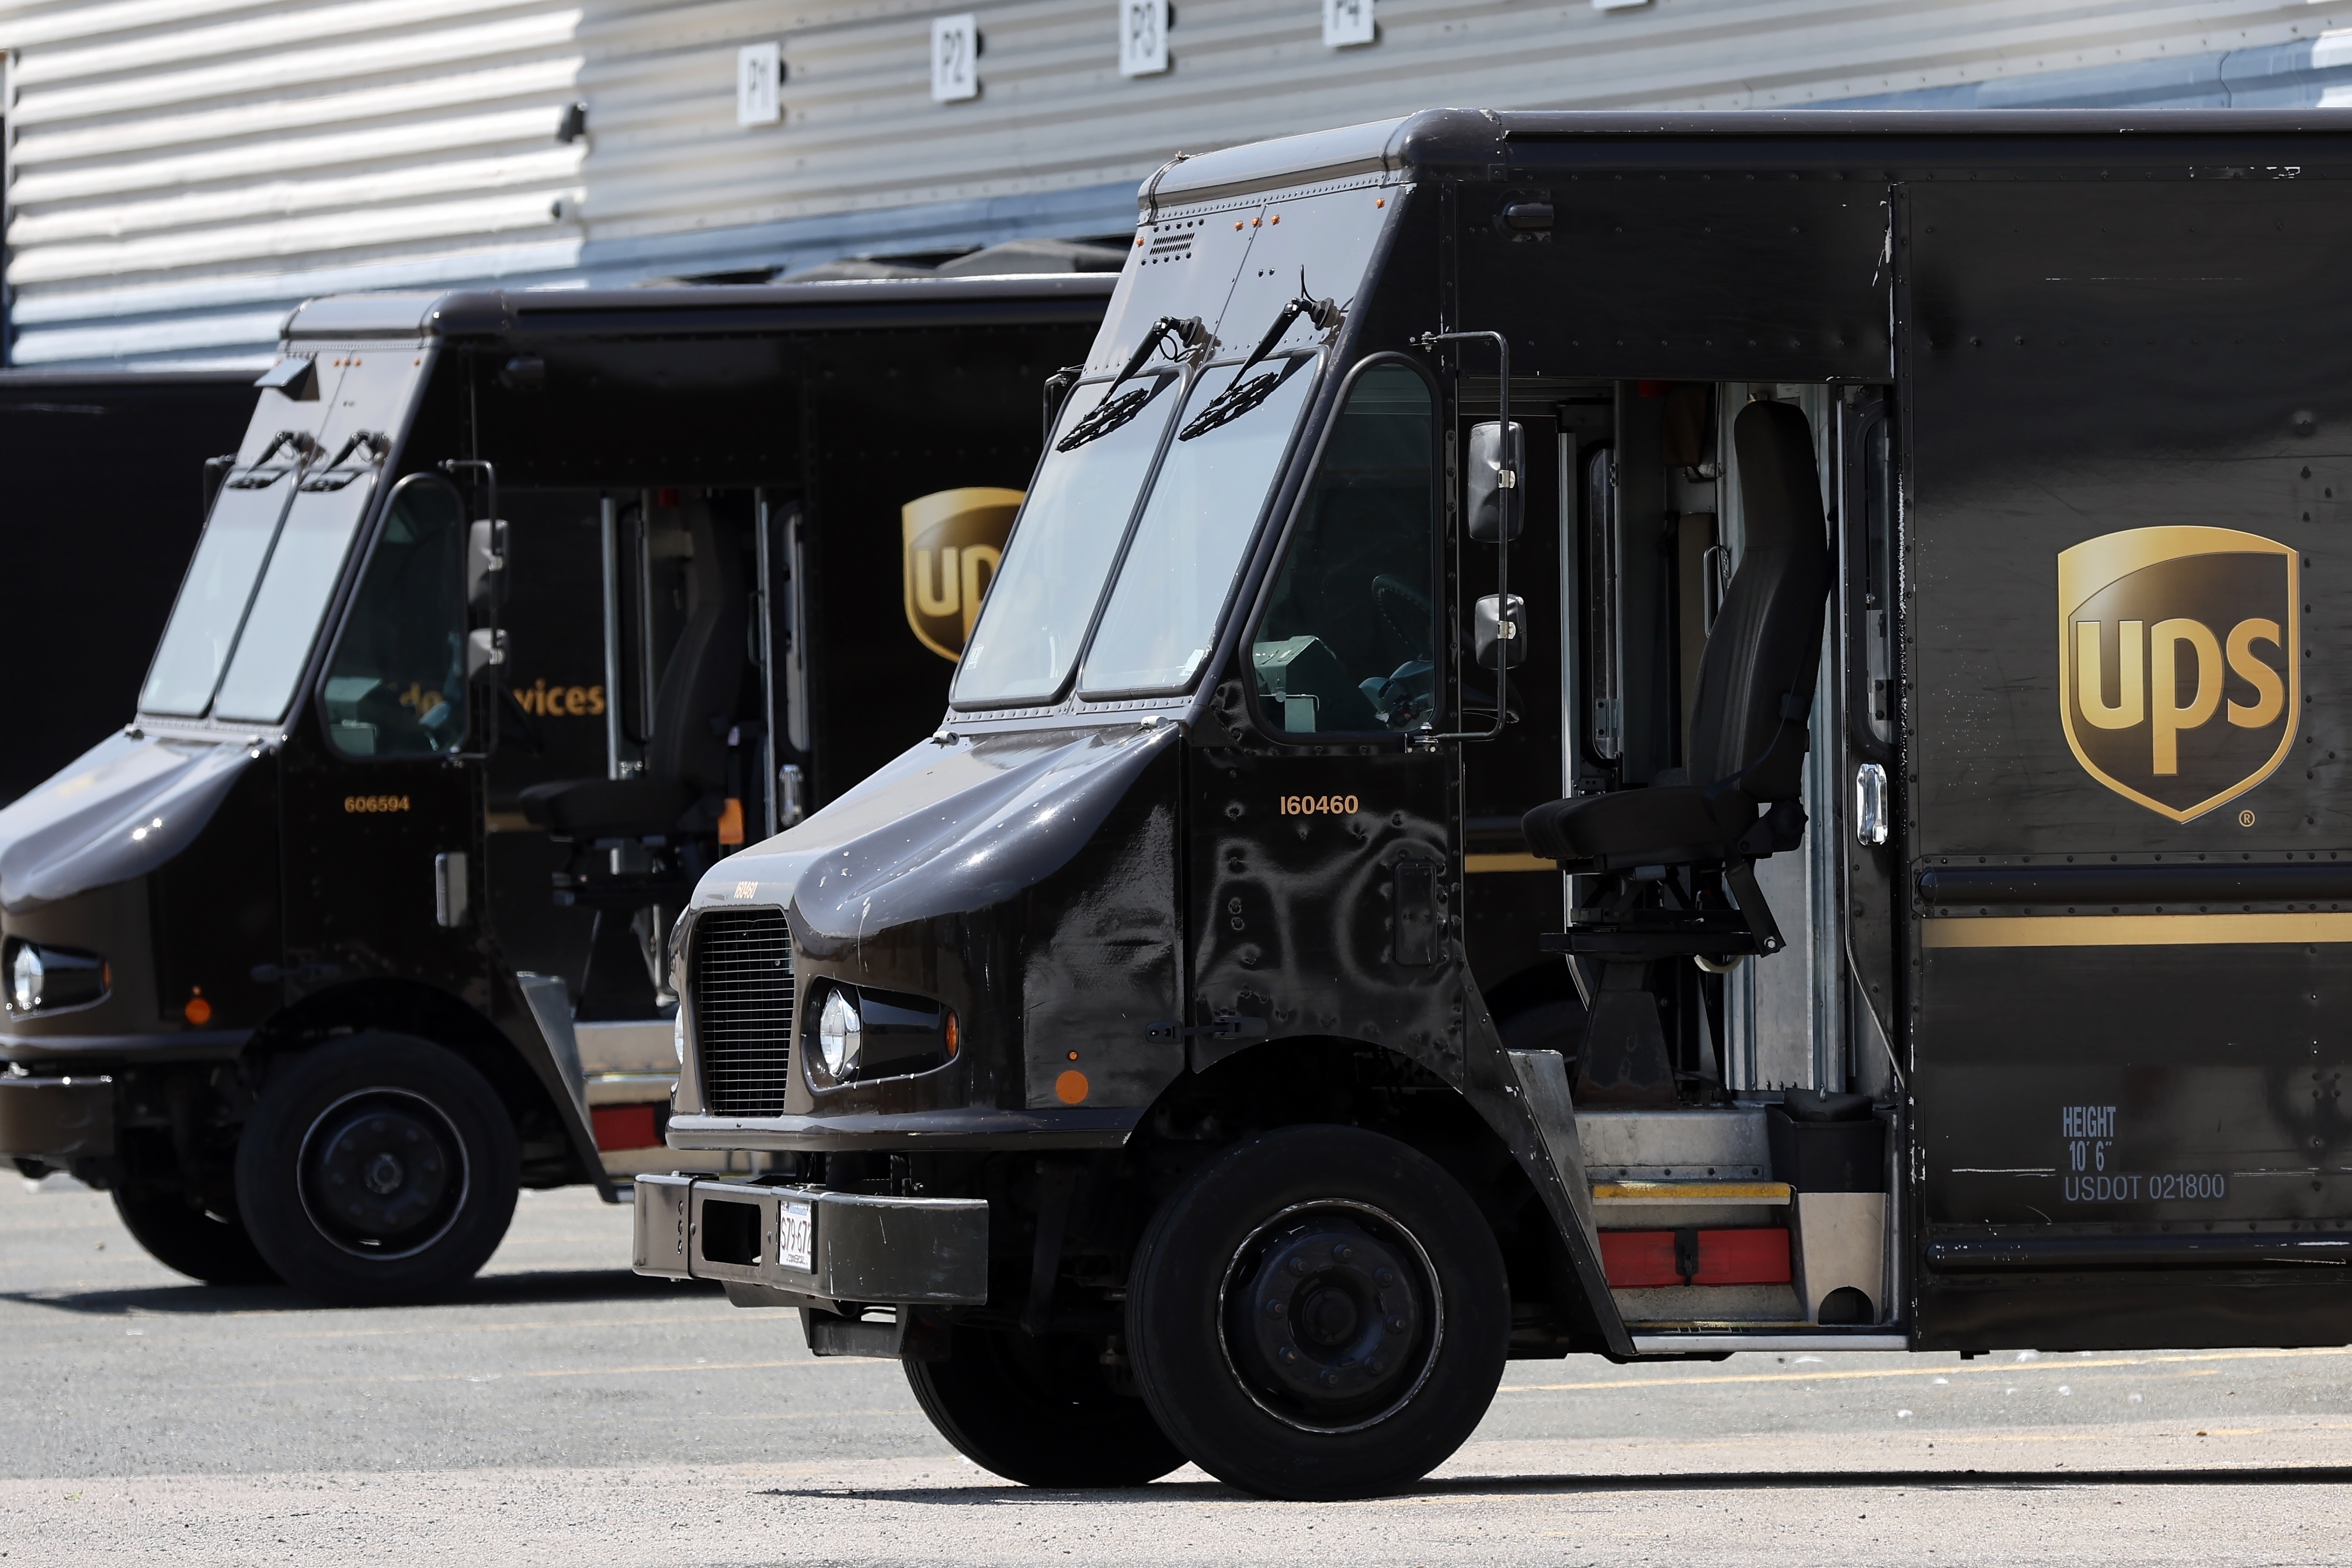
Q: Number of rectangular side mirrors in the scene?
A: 4